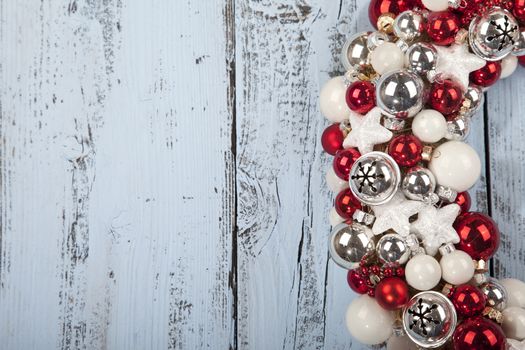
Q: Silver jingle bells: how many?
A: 3